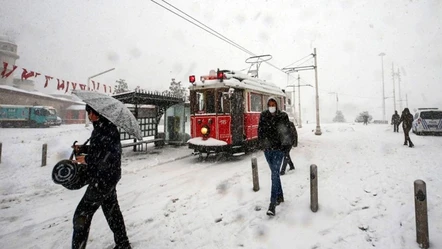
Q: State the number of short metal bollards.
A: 5